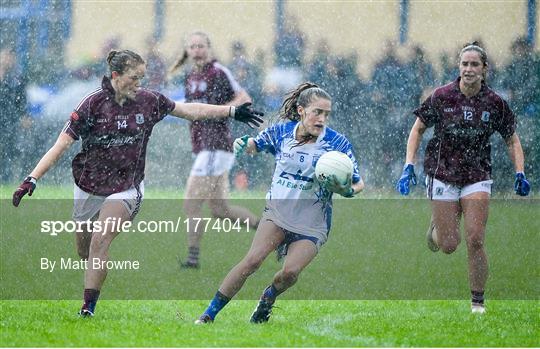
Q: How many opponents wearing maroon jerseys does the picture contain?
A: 3